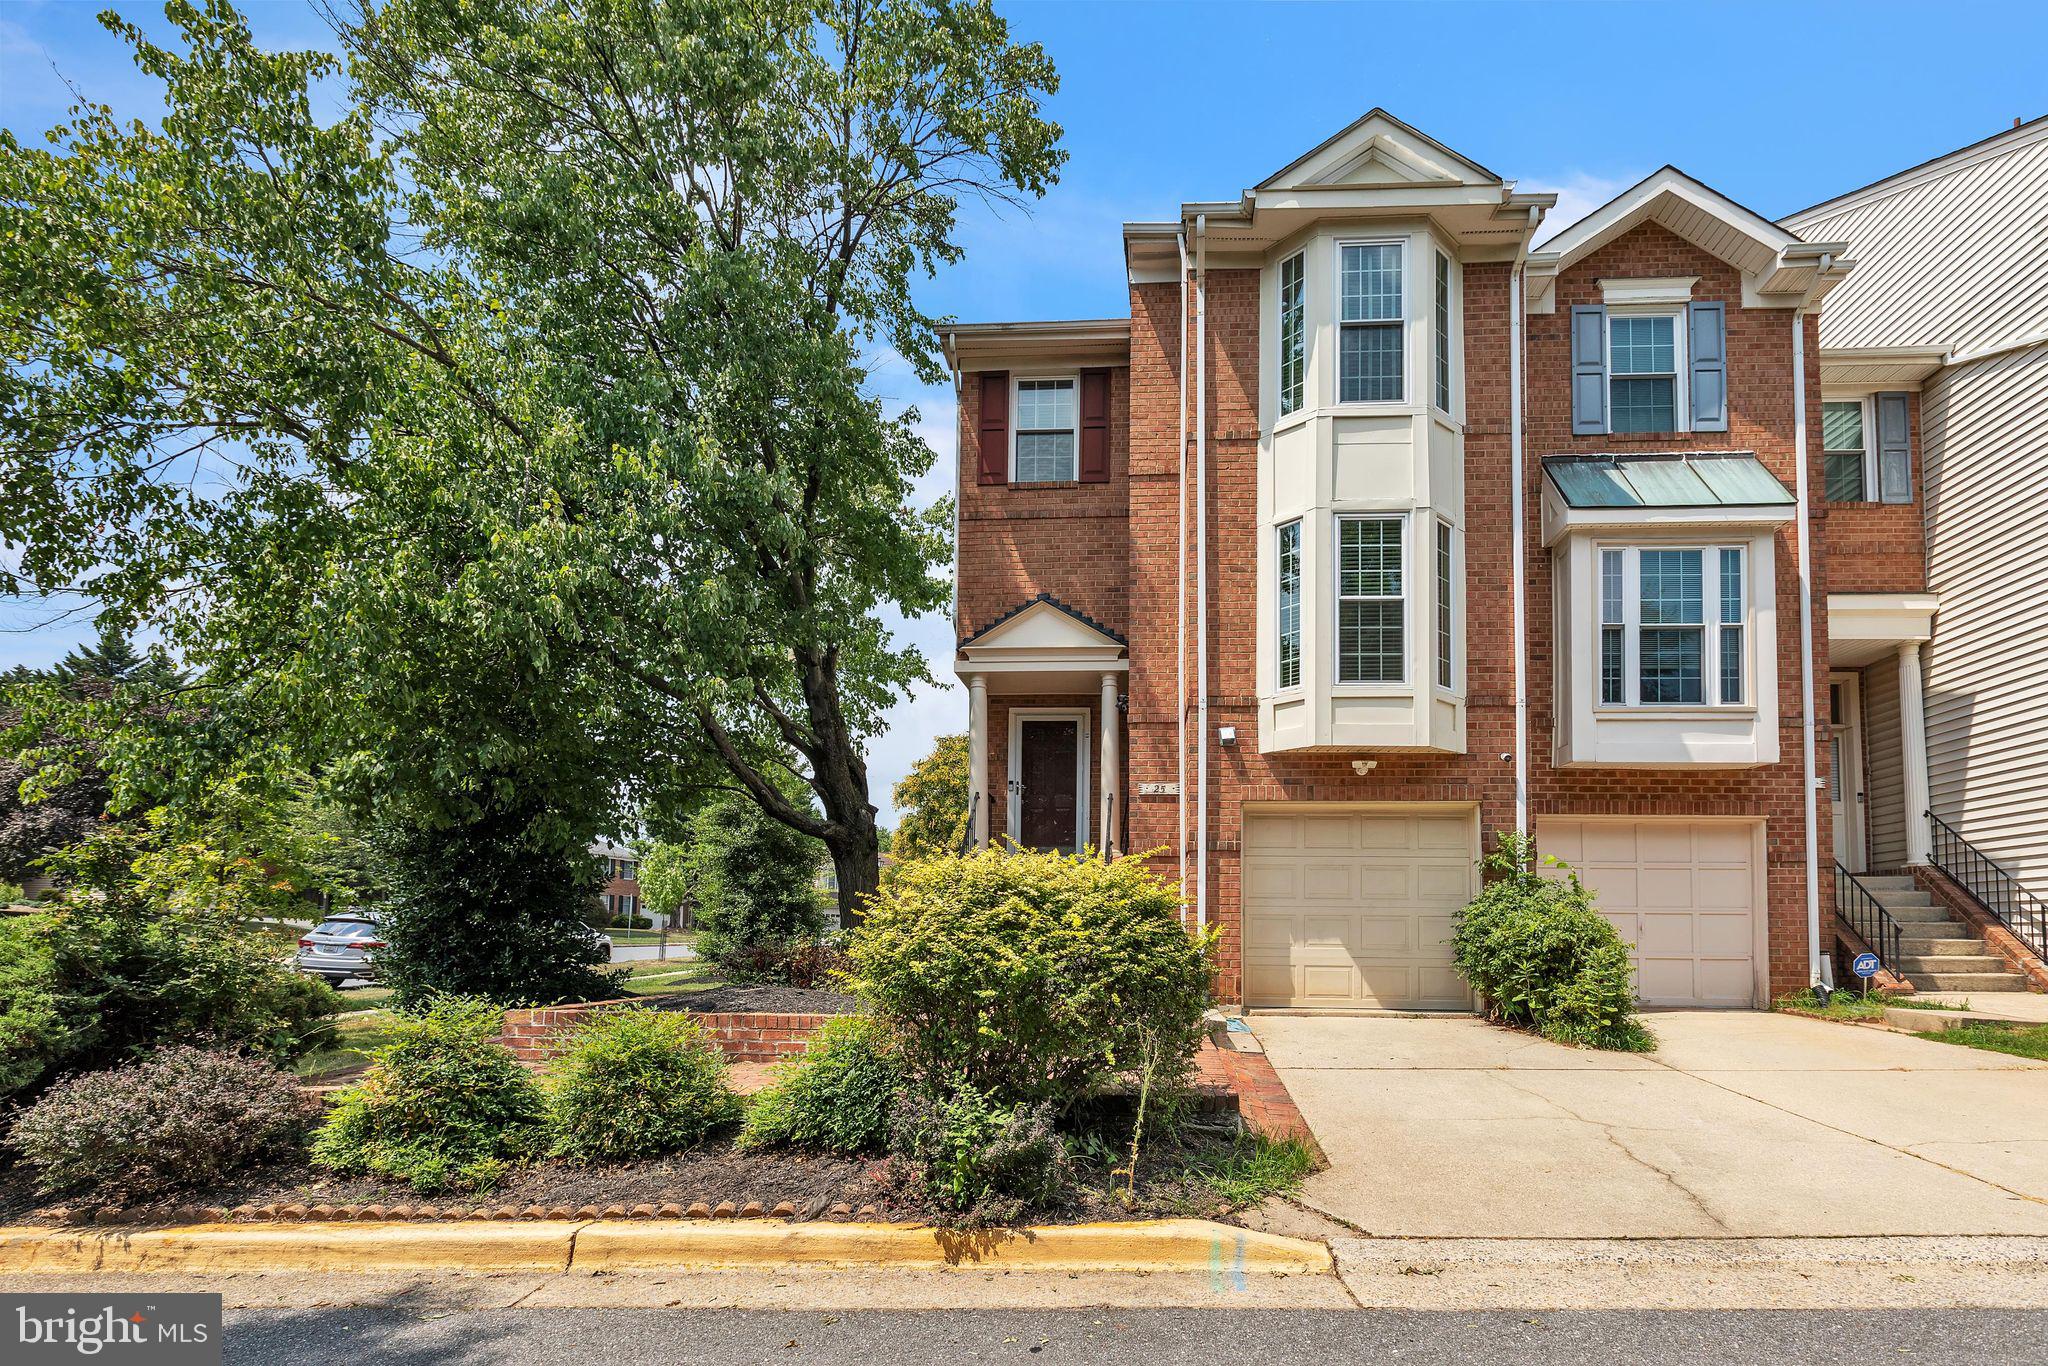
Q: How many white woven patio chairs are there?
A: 0